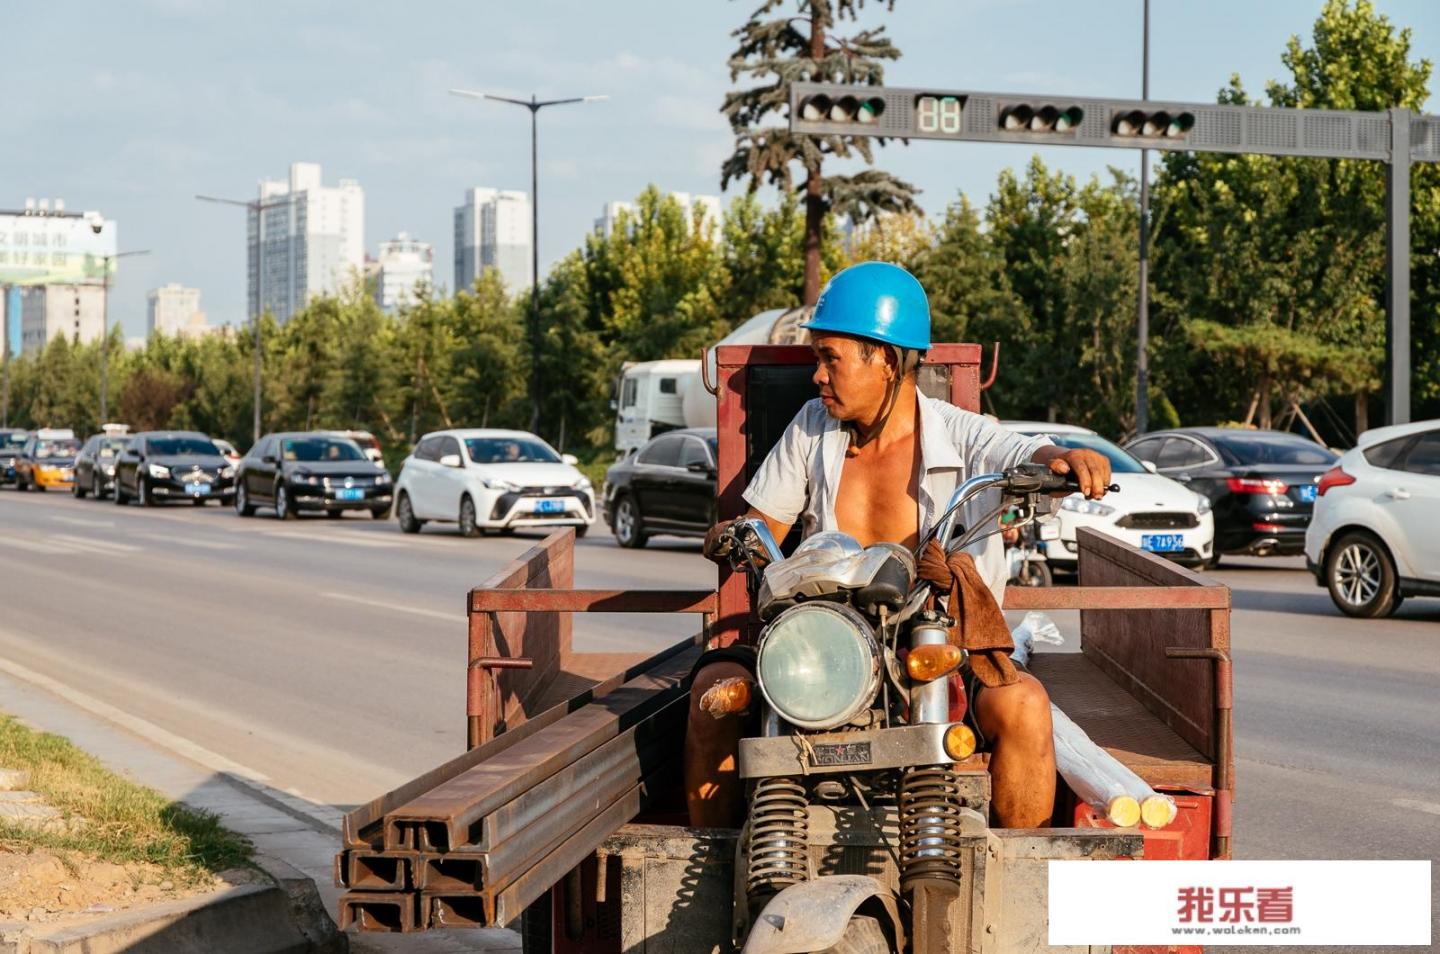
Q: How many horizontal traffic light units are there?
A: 3